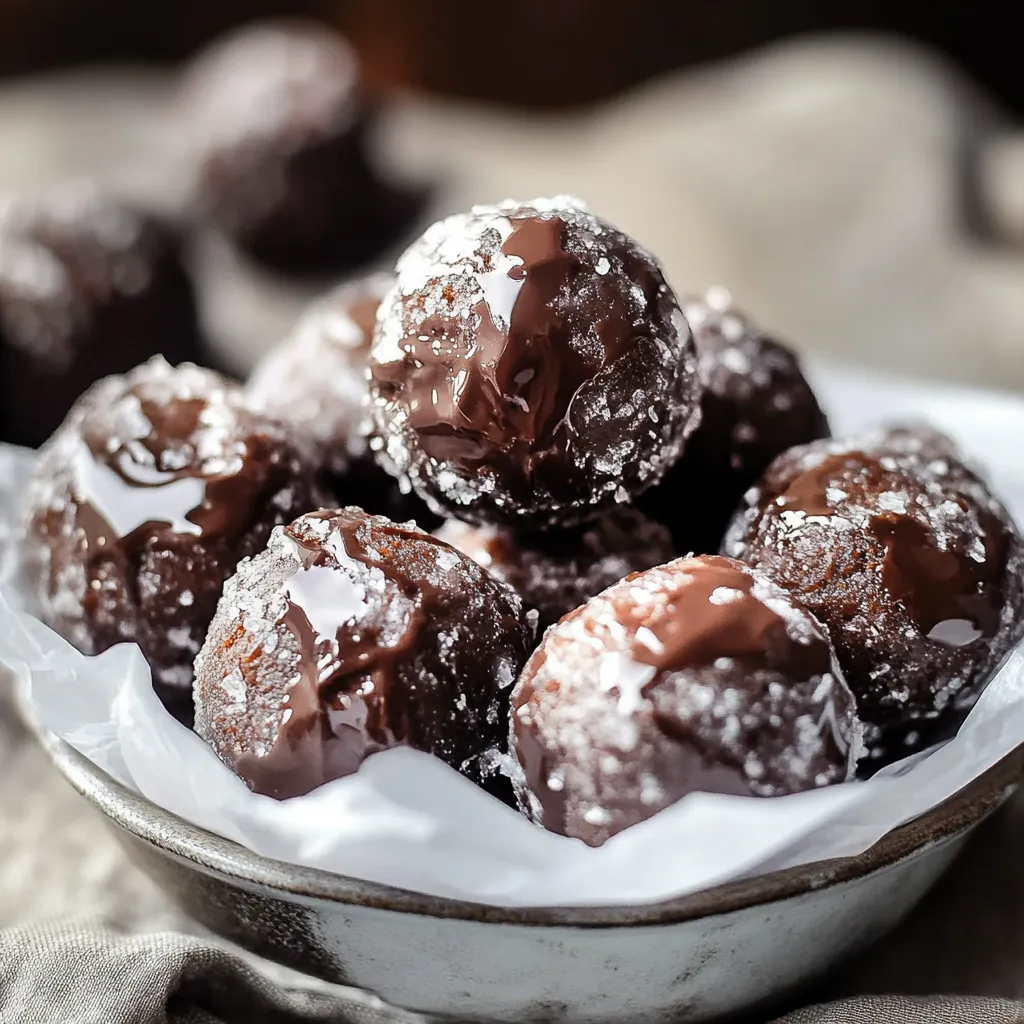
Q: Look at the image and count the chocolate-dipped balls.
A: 10